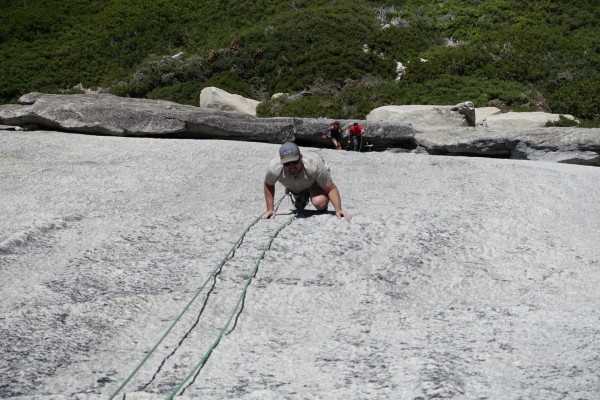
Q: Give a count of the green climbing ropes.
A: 2